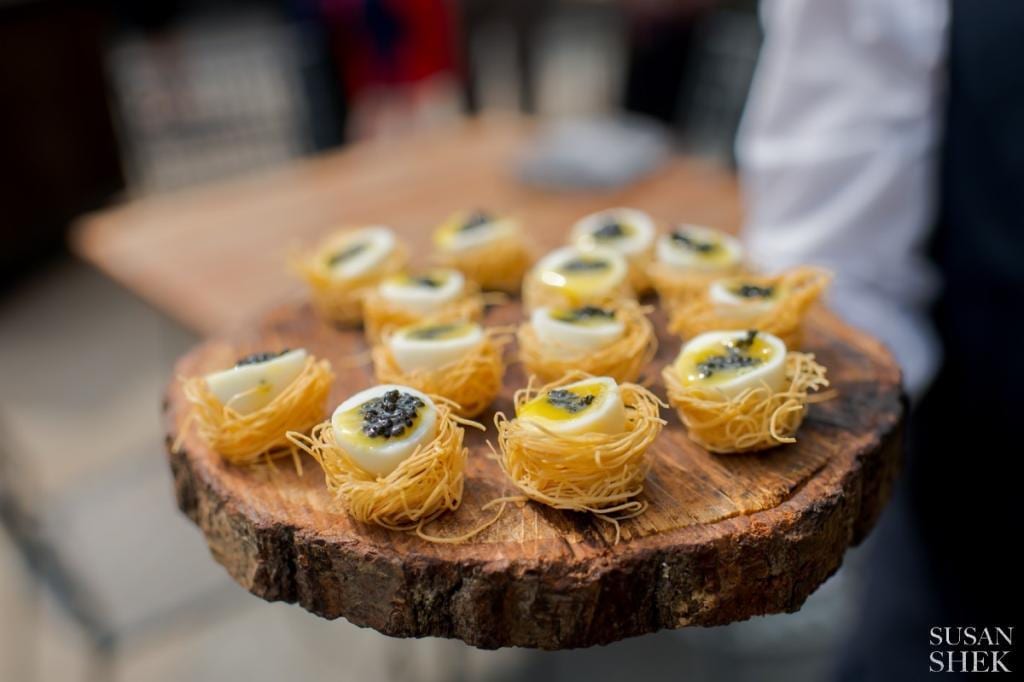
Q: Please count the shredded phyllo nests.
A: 13